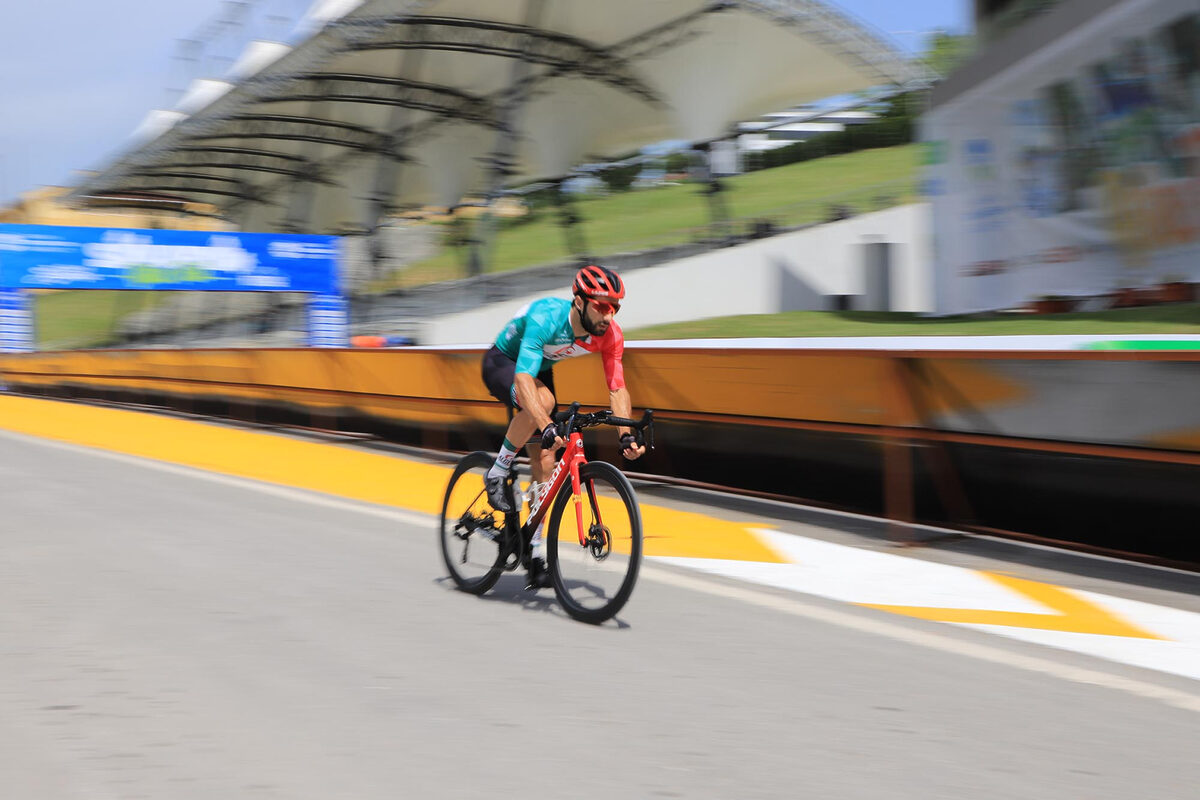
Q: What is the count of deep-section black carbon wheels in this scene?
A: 2